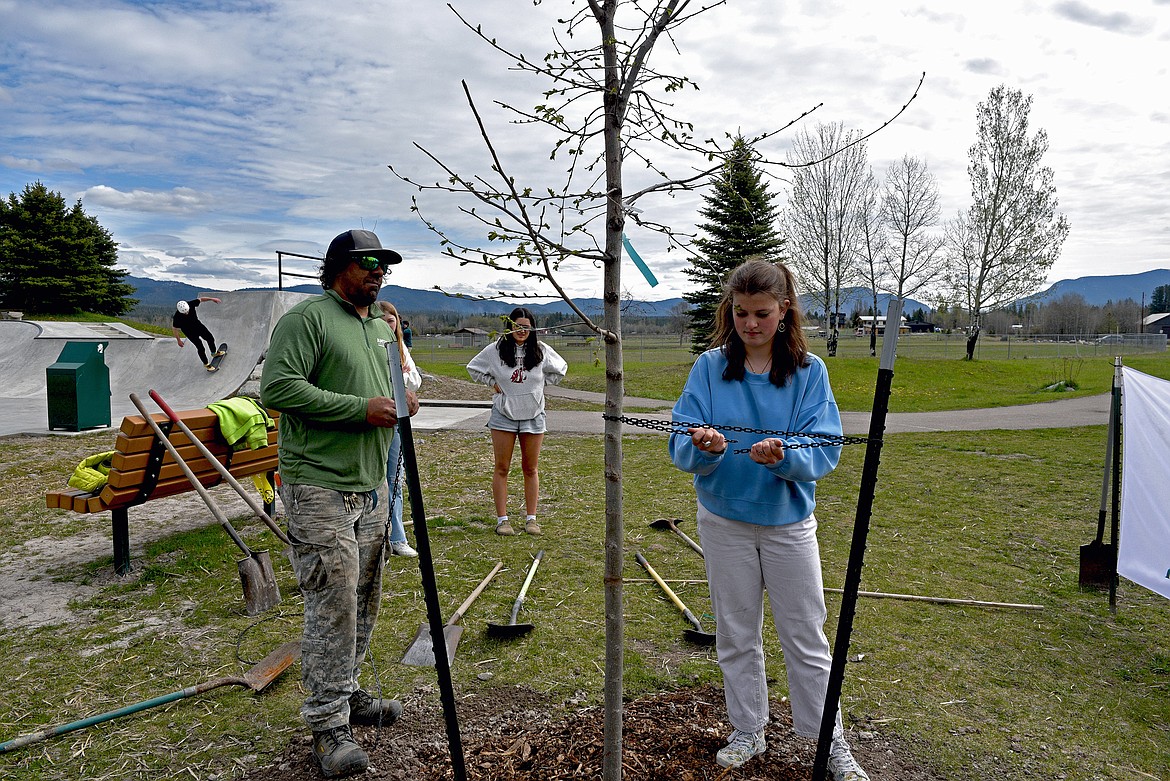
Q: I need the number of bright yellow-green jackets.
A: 2